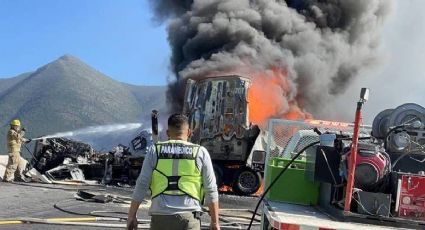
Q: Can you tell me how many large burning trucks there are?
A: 1